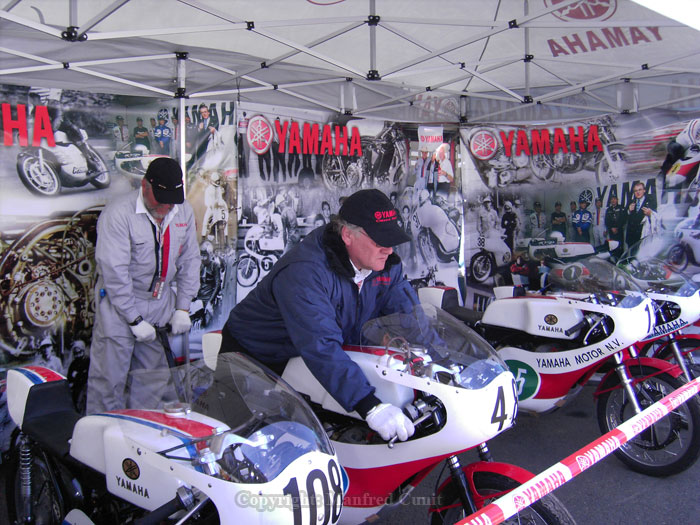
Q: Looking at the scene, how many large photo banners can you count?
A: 3